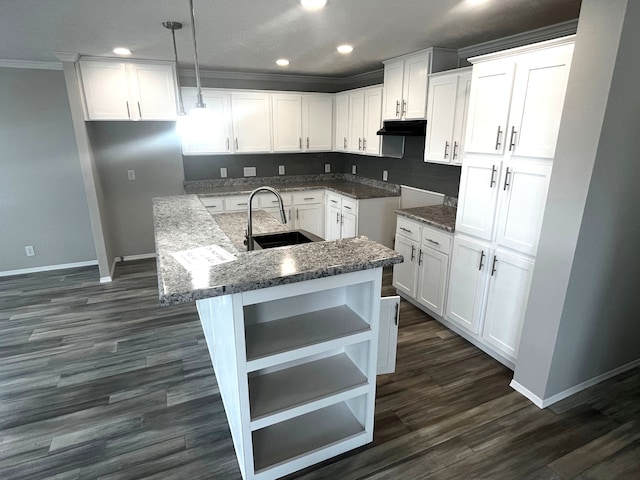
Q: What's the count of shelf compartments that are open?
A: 3